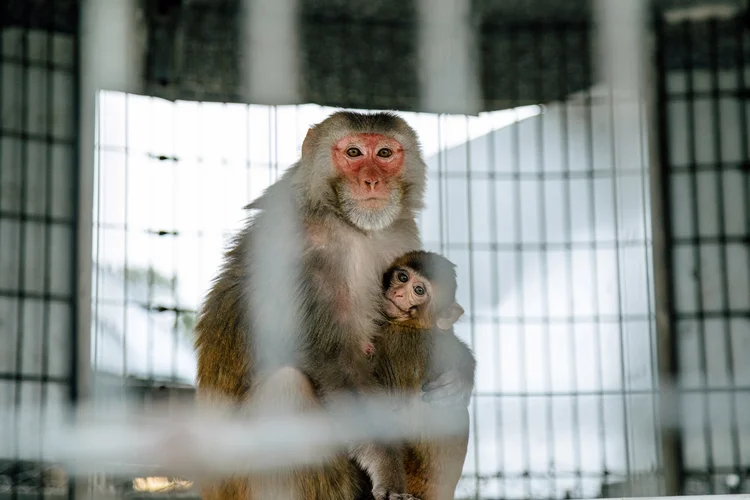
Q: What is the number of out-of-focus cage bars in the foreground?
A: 5